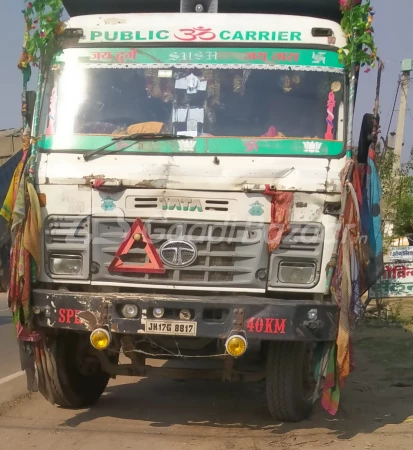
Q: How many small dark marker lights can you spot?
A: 2